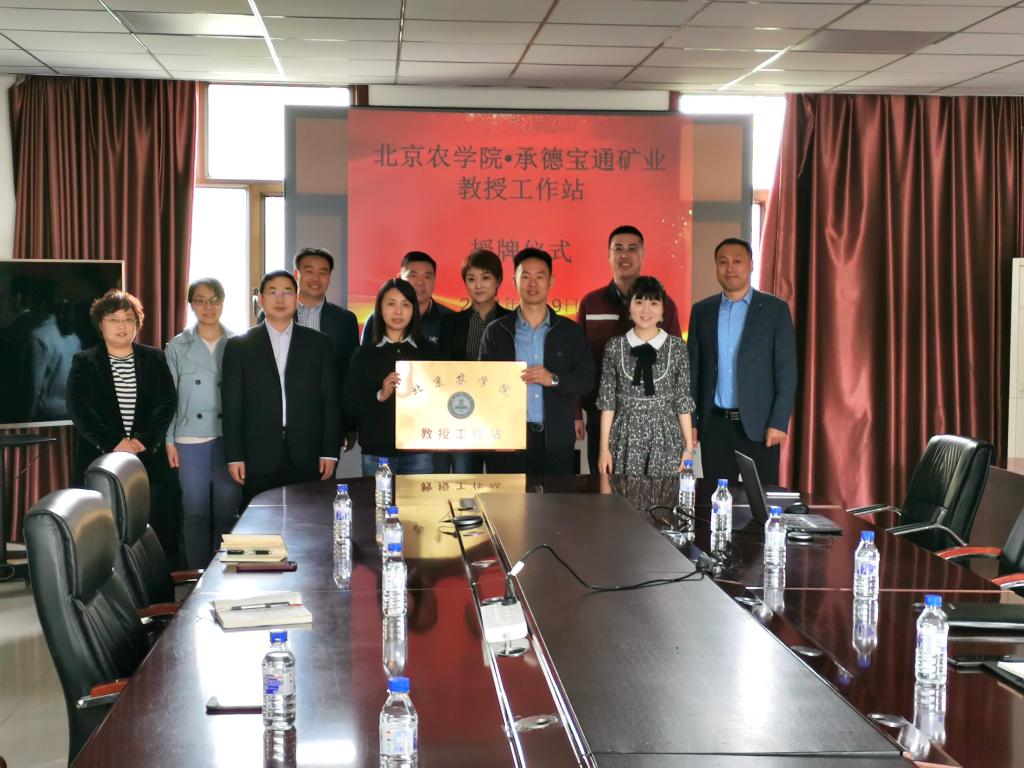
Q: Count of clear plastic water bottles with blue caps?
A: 11